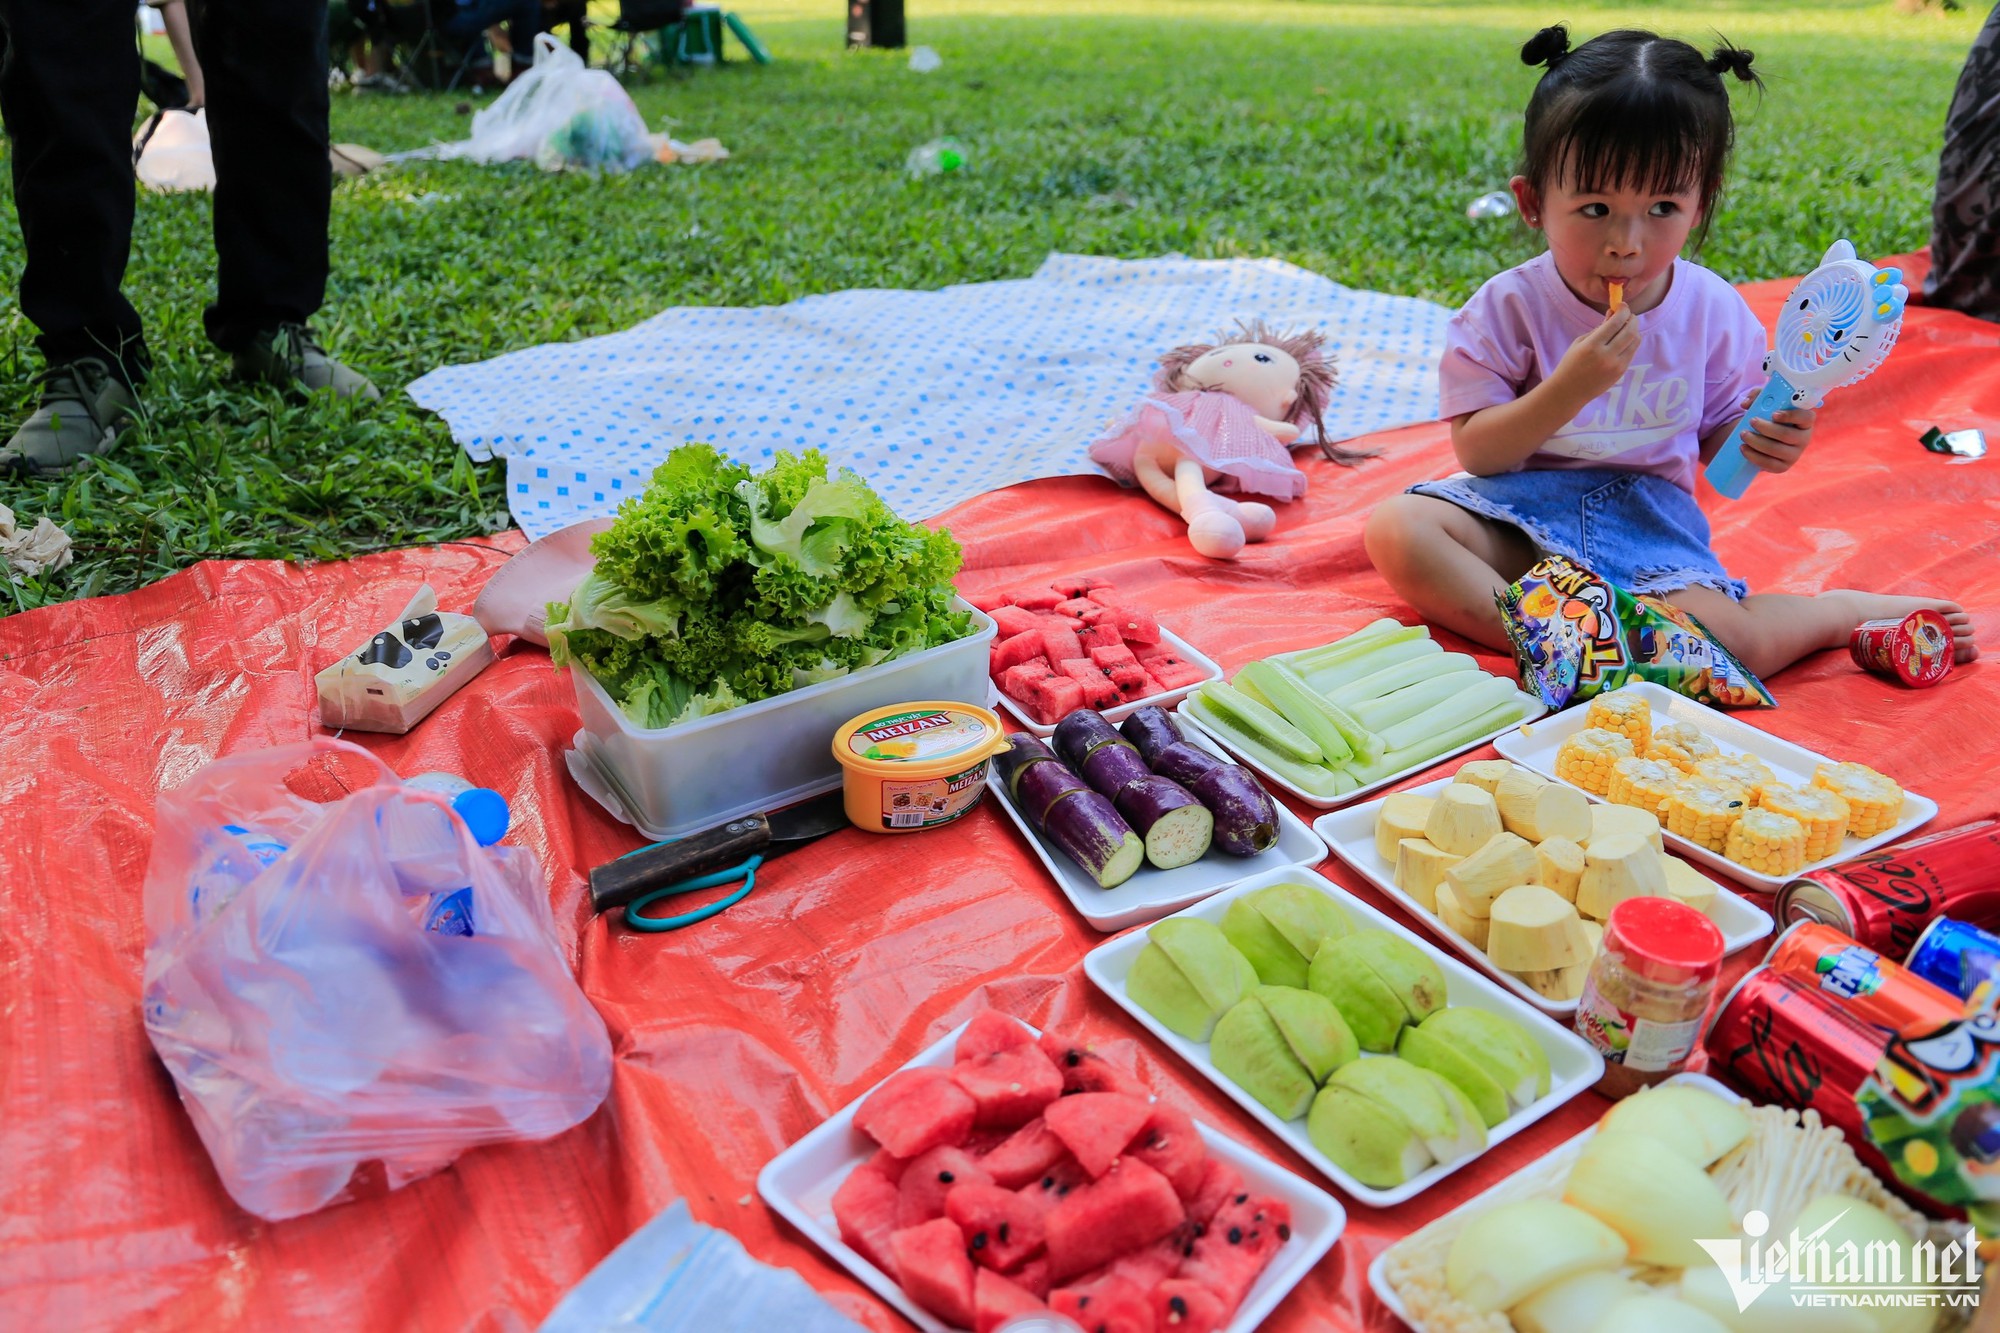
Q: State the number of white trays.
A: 8